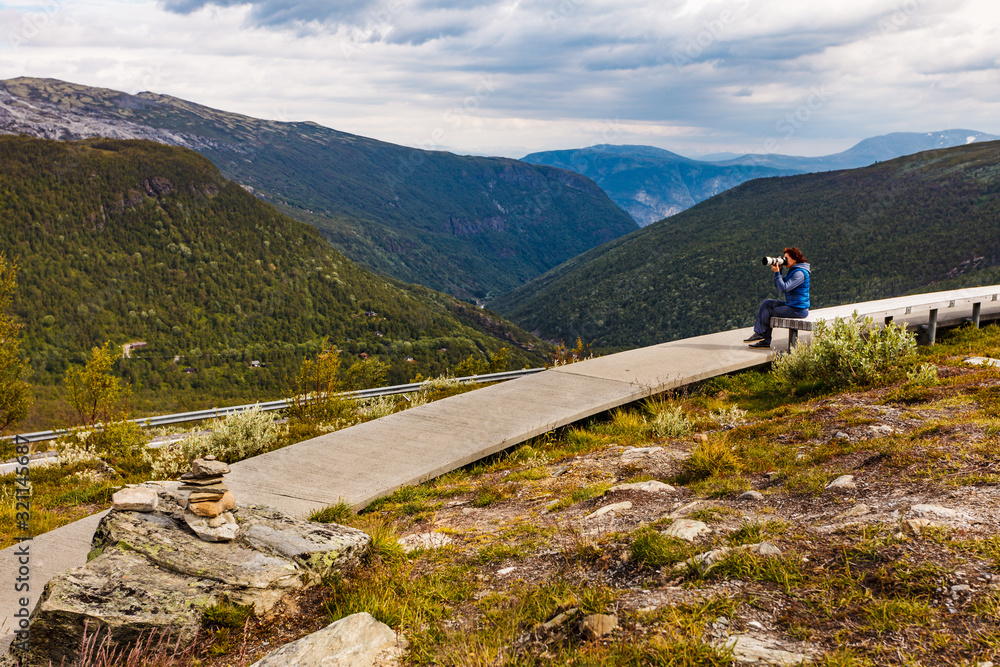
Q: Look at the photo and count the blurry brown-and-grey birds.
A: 0